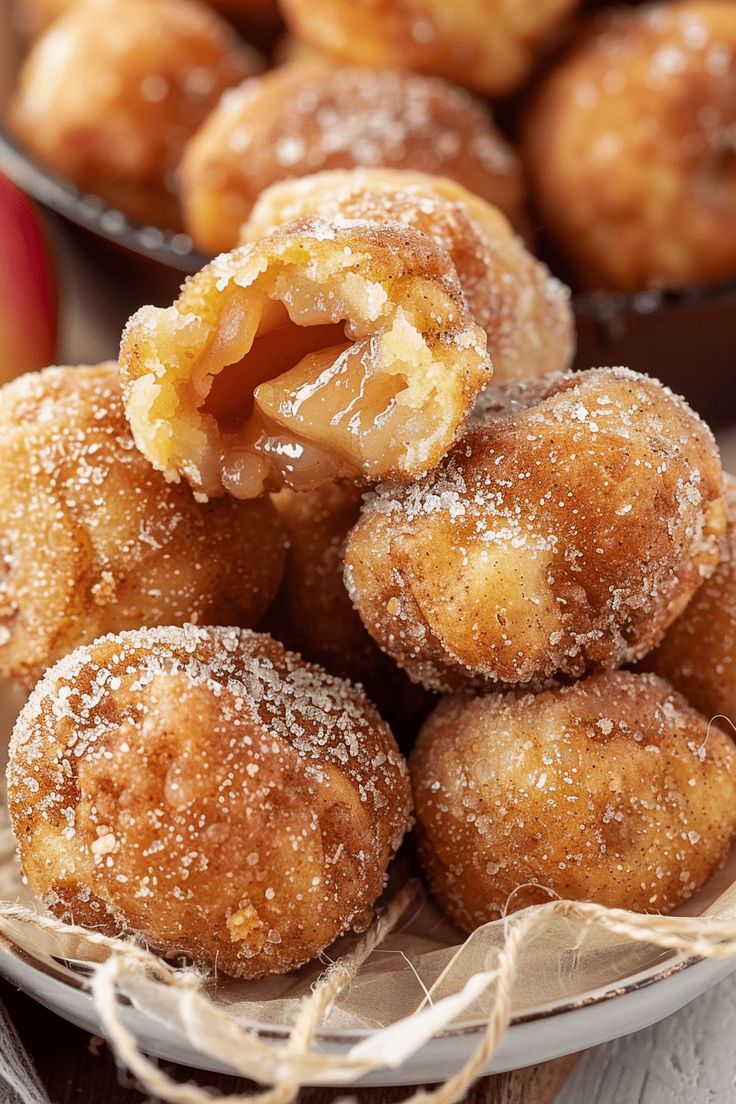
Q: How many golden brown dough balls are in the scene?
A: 12